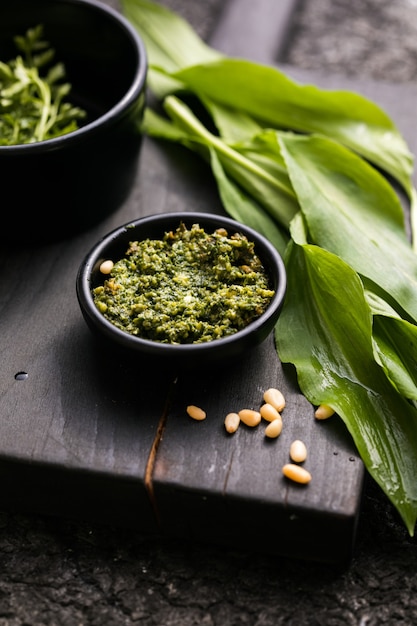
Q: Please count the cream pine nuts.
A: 10